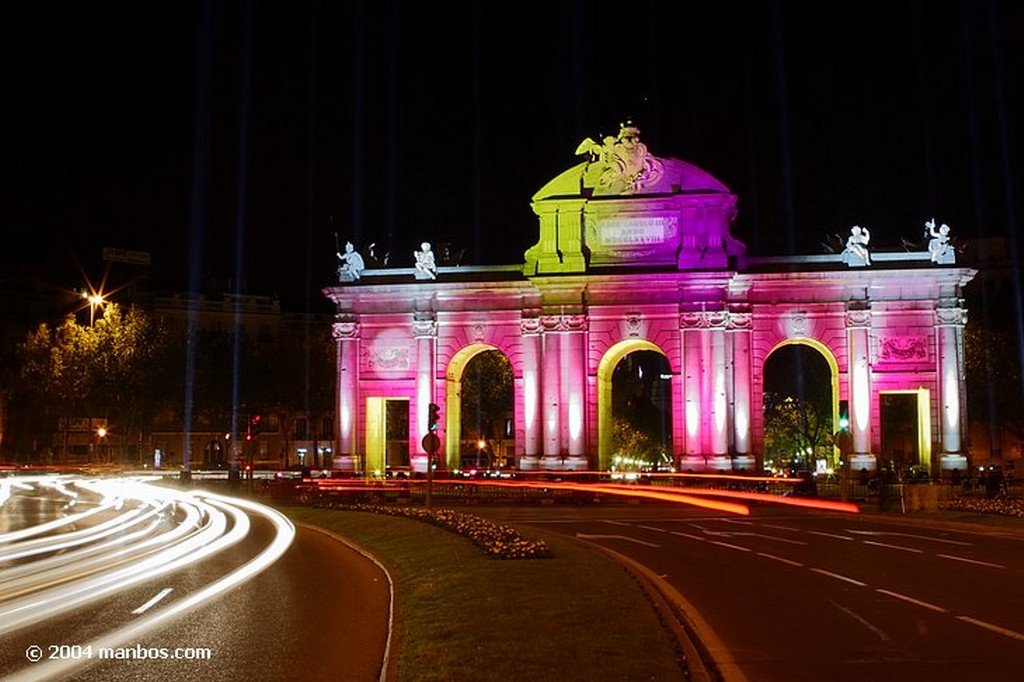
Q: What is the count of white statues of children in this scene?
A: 4